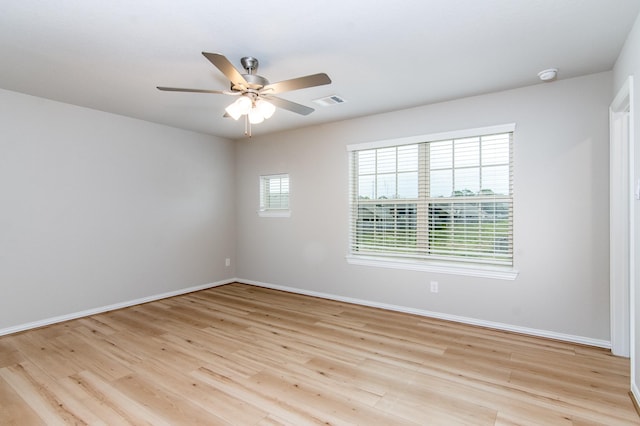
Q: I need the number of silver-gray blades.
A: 5